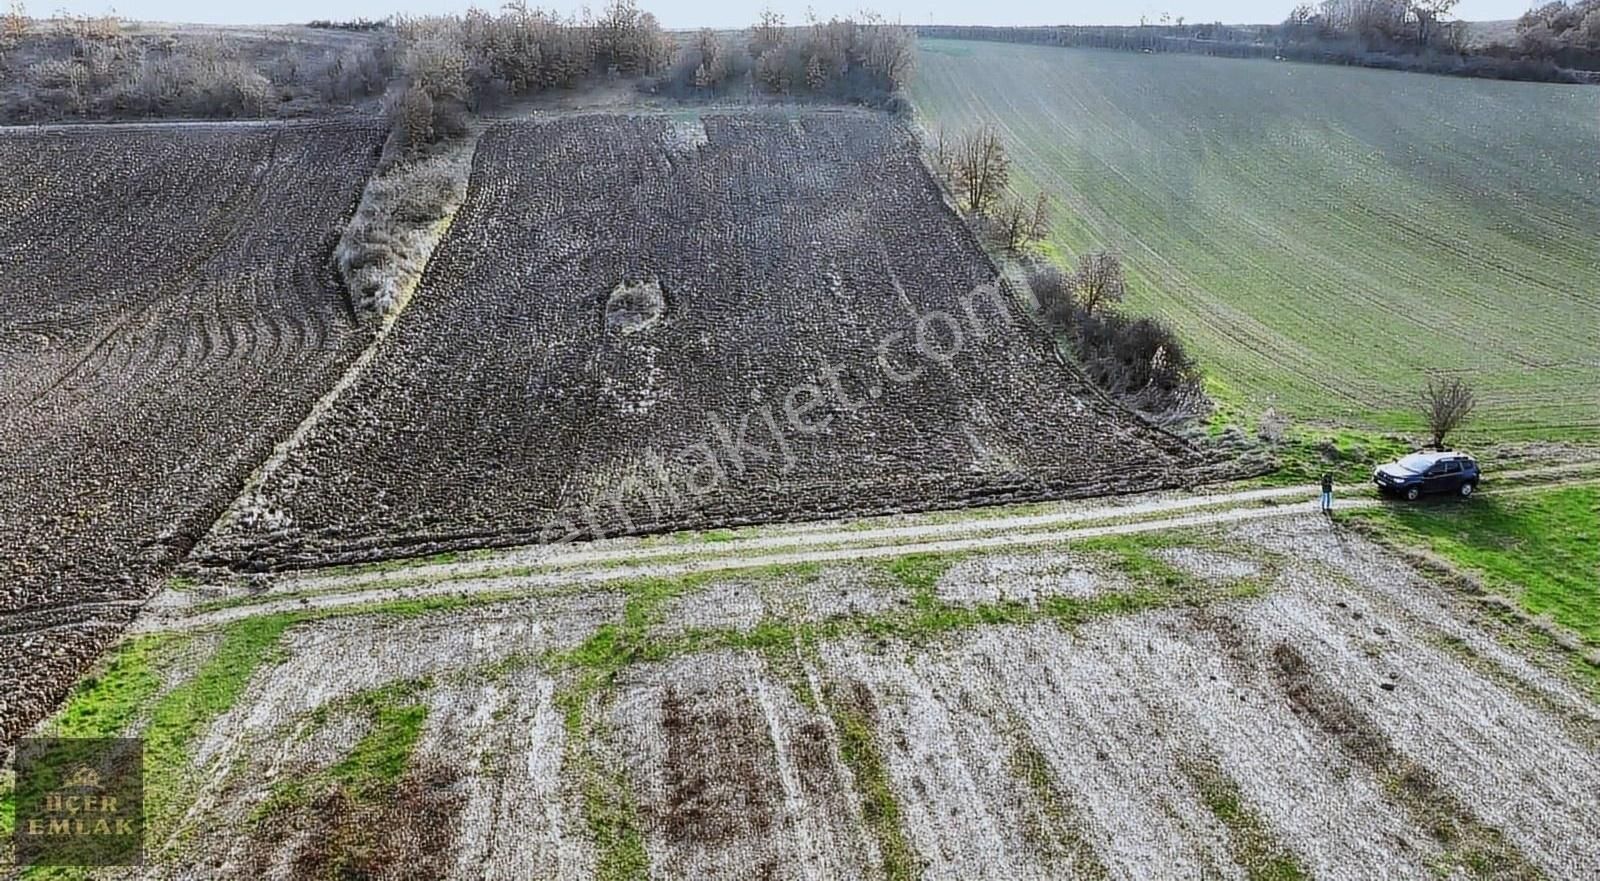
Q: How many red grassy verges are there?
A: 0